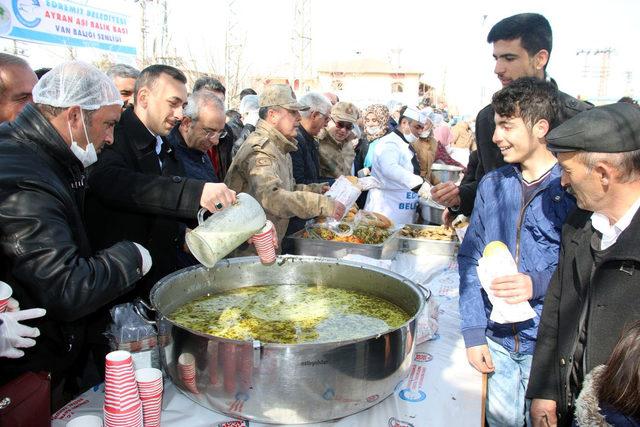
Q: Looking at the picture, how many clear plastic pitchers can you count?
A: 1